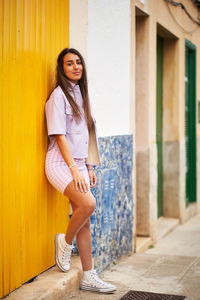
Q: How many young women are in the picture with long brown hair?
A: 1